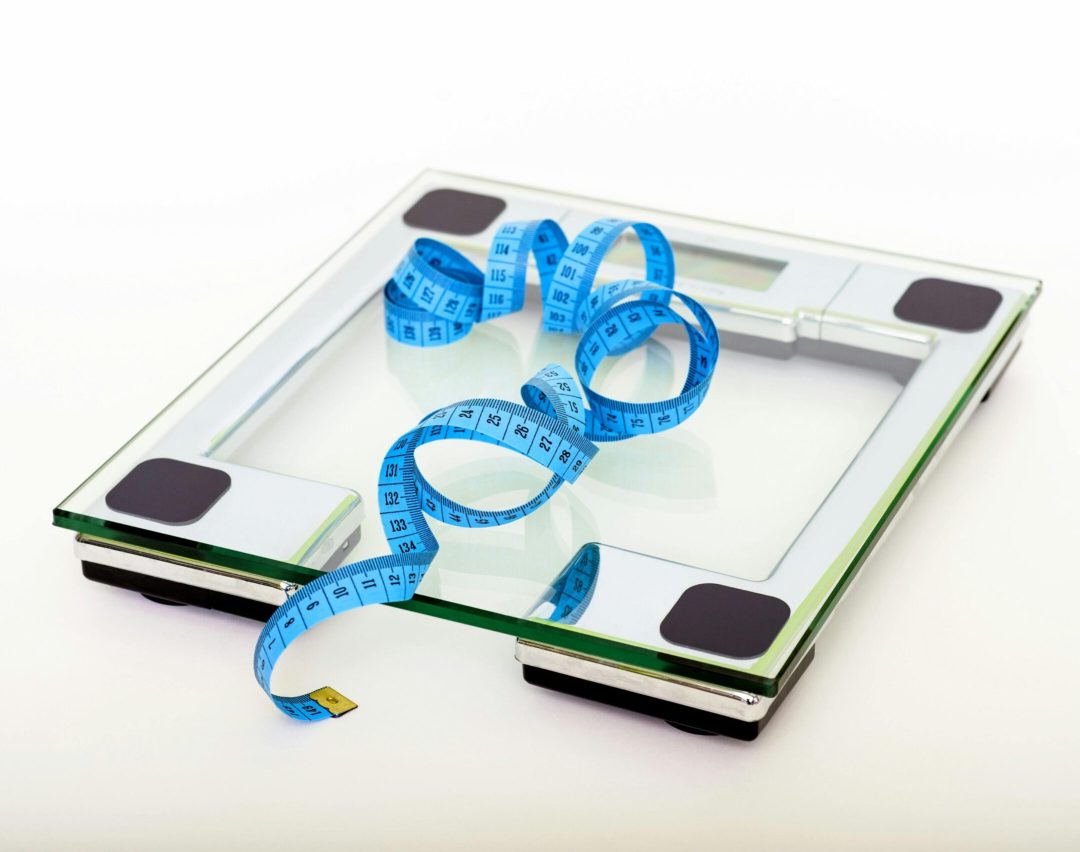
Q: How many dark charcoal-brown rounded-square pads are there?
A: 4